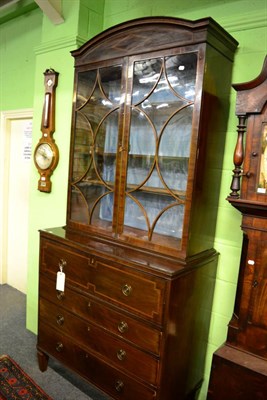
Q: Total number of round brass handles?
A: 8